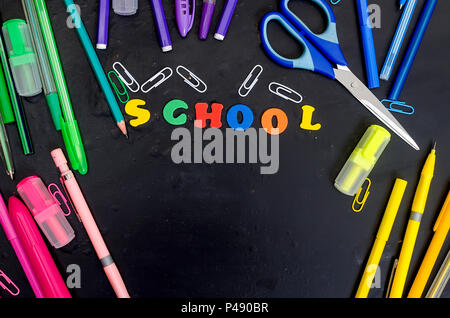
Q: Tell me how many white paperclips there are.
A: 5